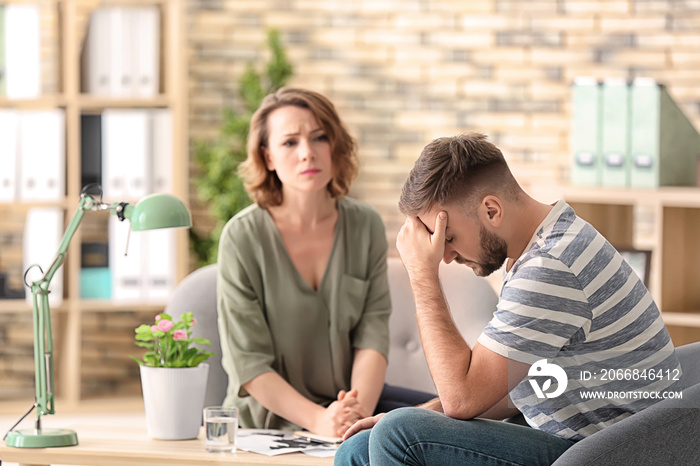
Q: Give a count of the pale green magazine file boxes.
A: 3